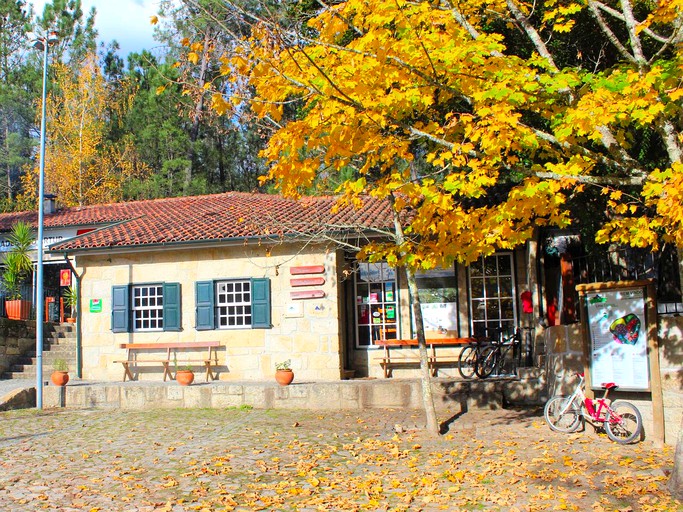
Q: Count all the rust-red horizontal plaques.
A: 3